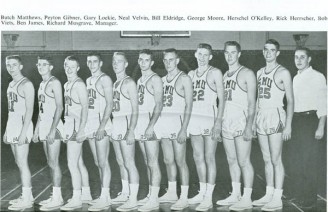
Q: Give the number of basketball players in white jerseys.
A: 10